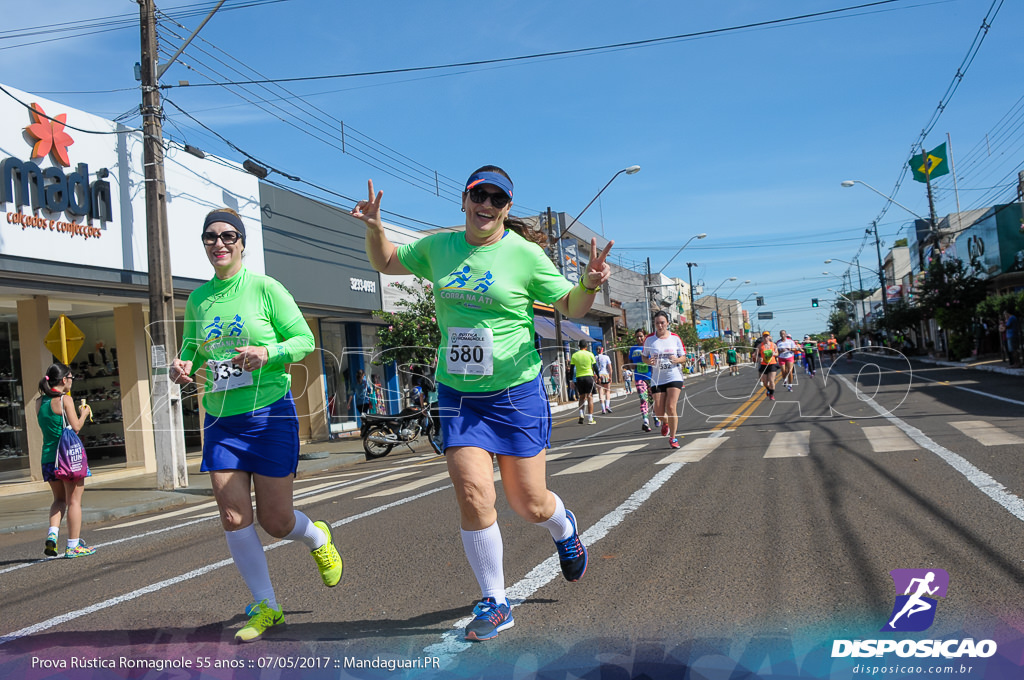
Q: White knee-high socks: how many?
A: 4